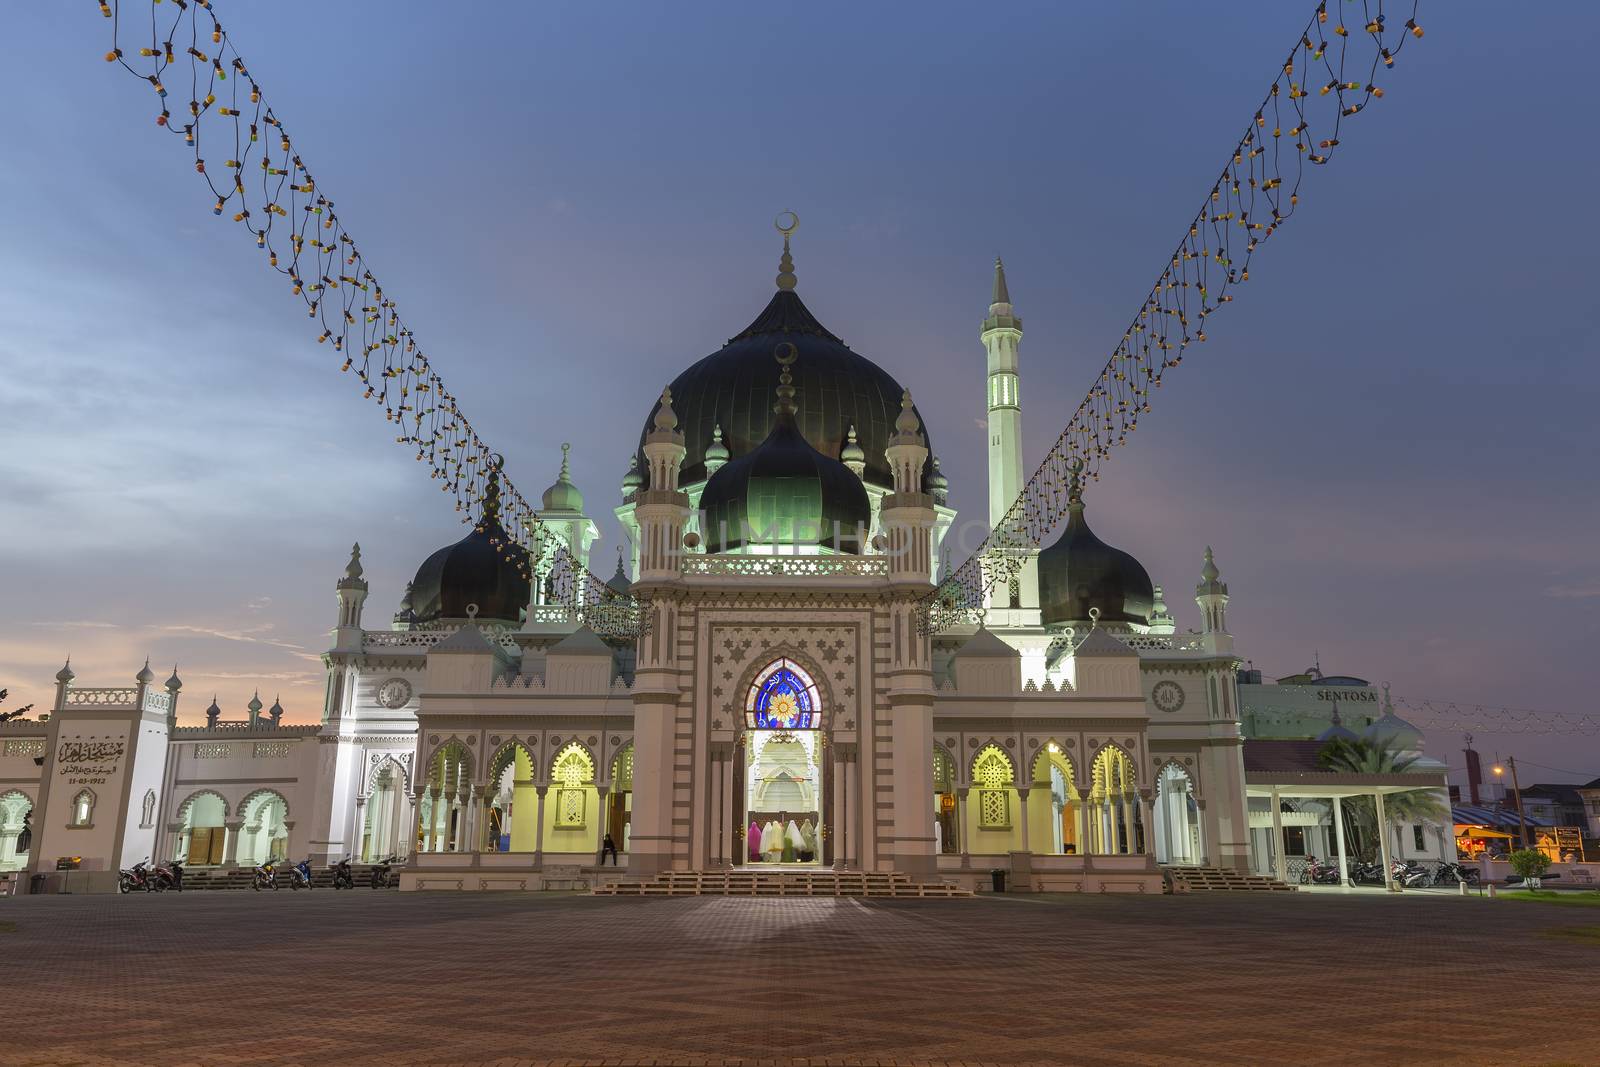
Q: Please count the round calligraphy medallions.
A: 2